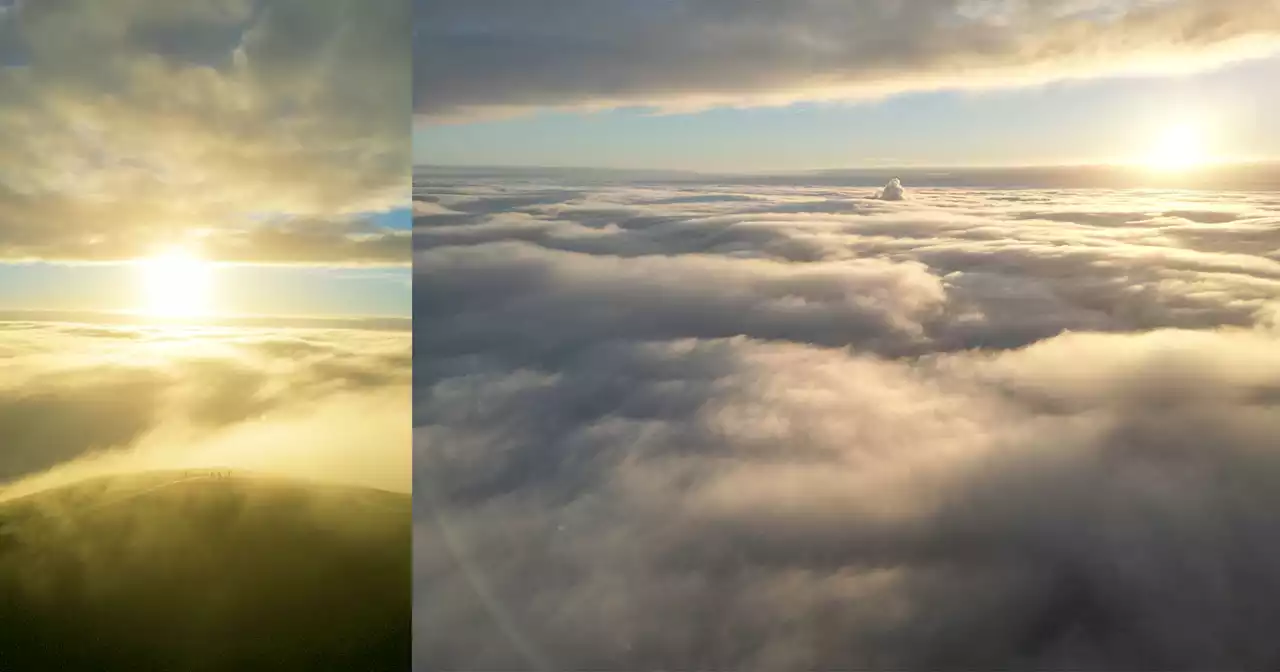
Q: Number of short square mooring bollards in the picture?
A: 0